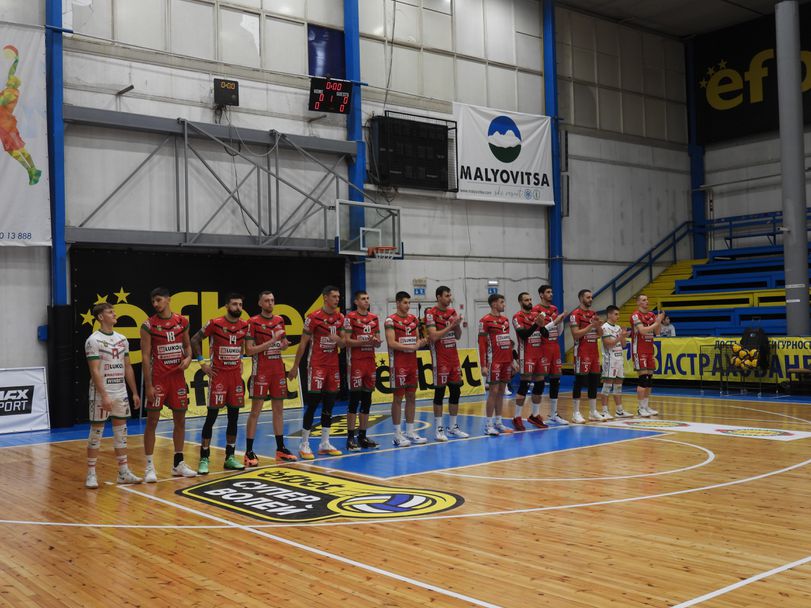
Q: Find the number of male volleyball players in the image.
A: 14